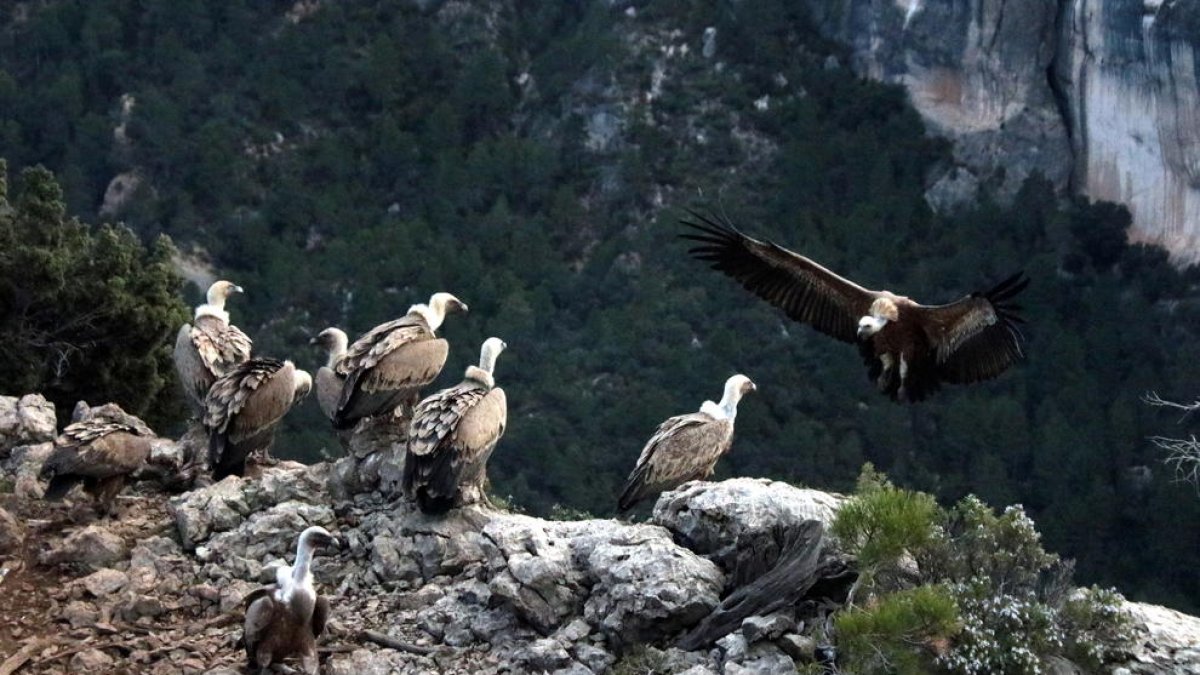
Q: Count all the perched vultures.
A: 8